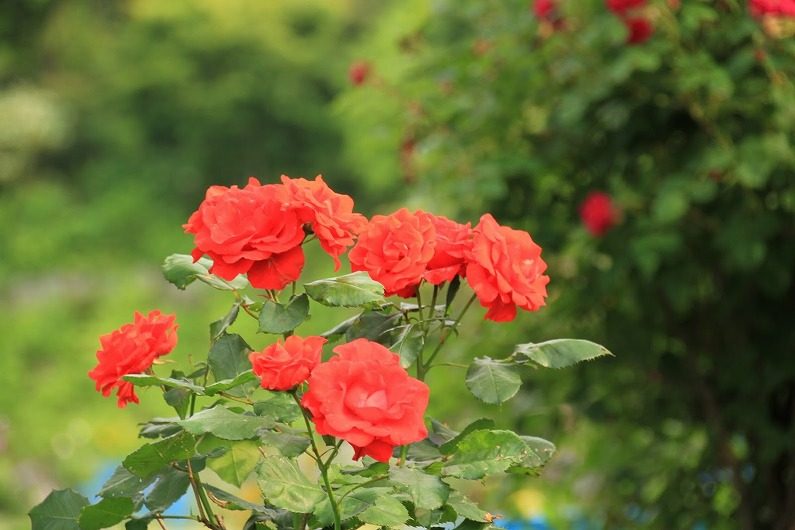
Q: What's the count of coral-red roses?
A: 8